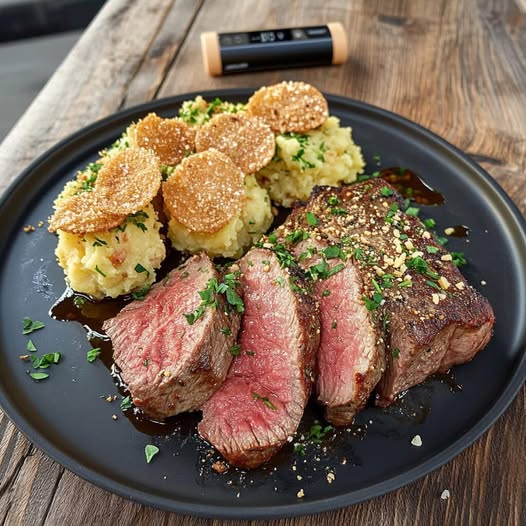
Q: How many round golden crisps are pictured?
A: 6